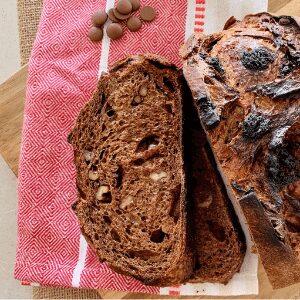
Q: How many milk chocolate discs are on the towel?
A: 9